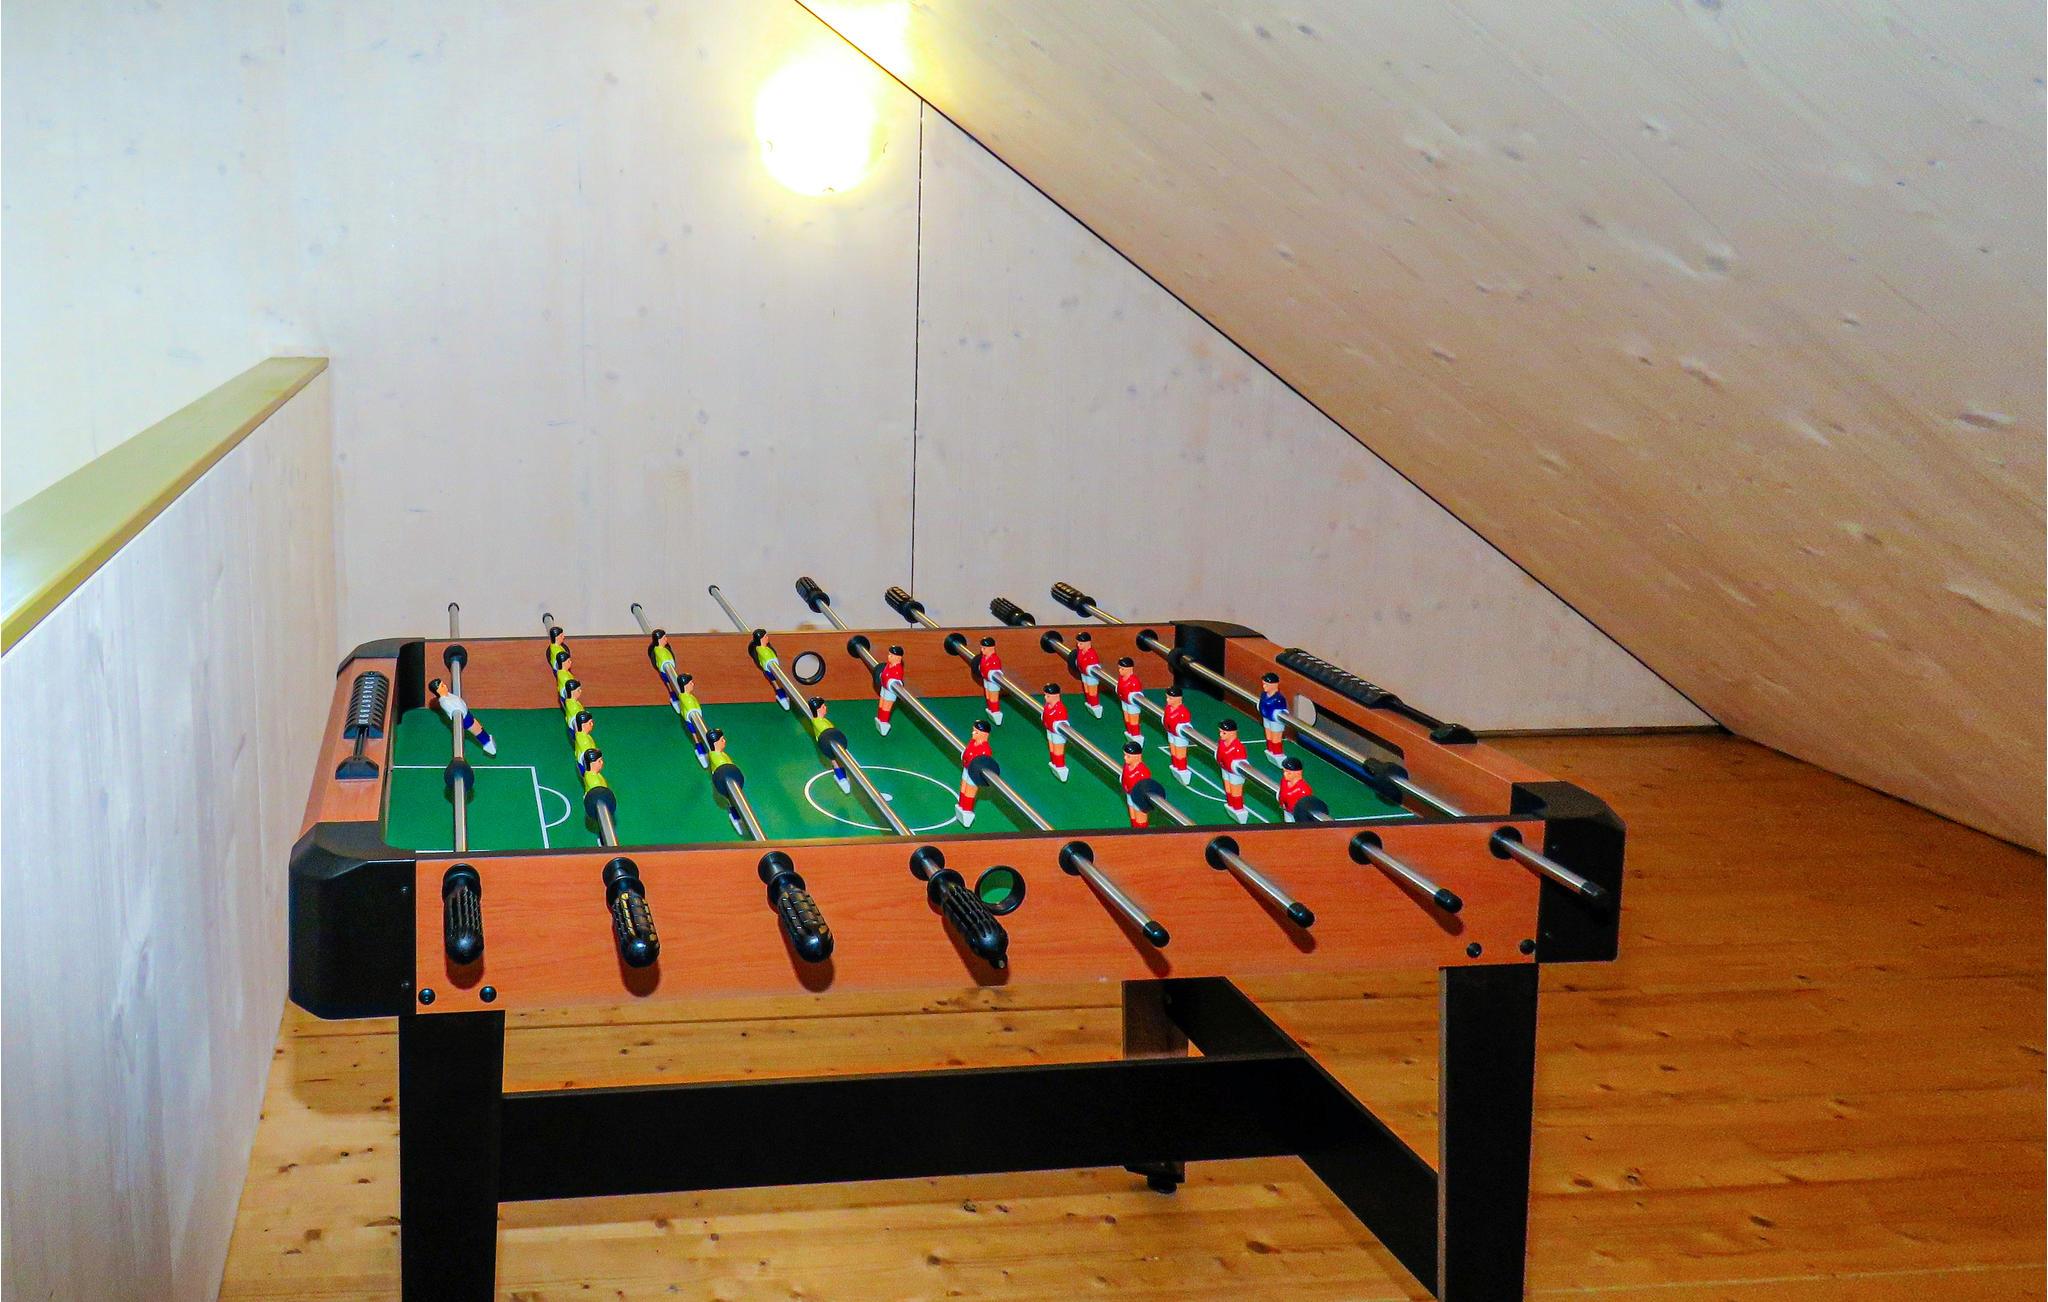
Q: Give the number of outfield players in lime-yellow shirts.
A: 10